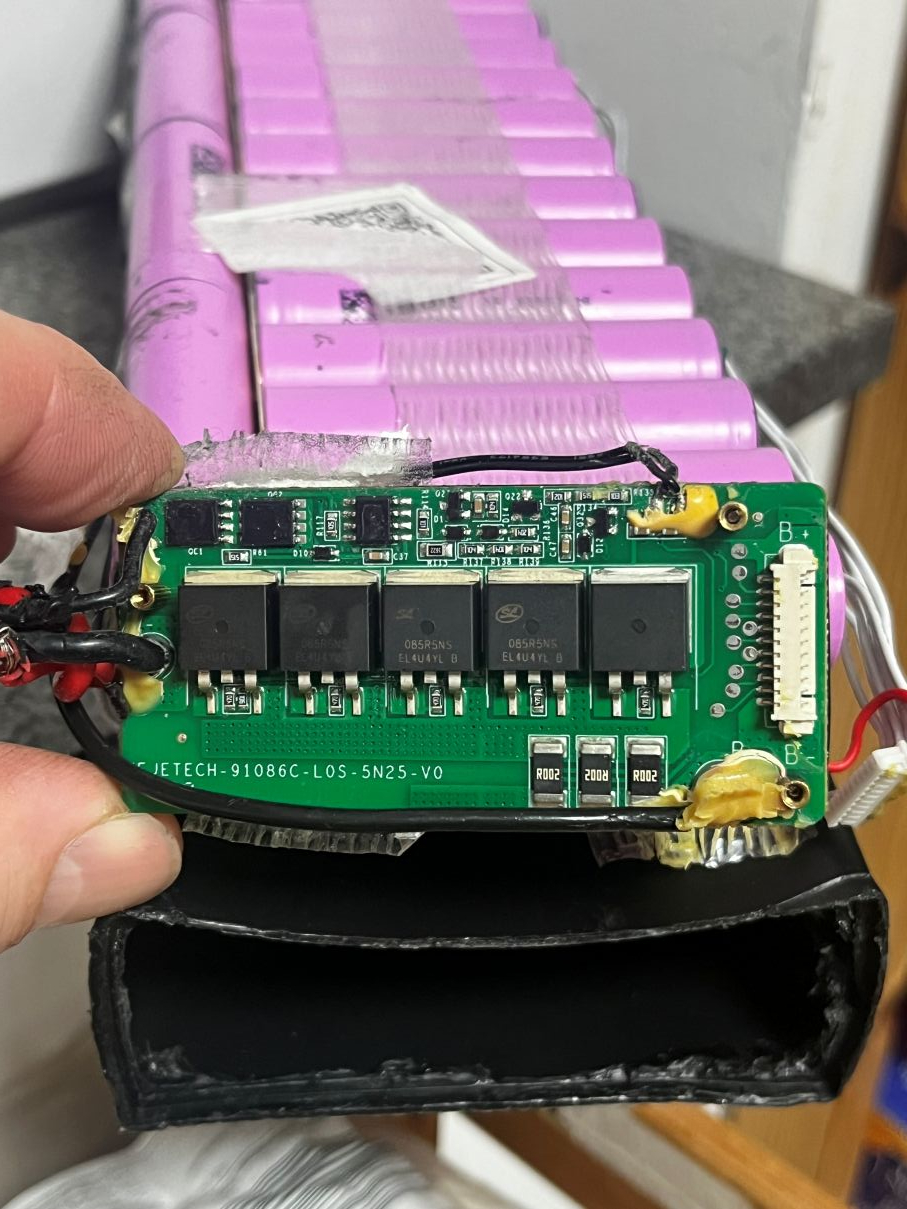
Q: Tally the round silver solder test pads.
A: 10